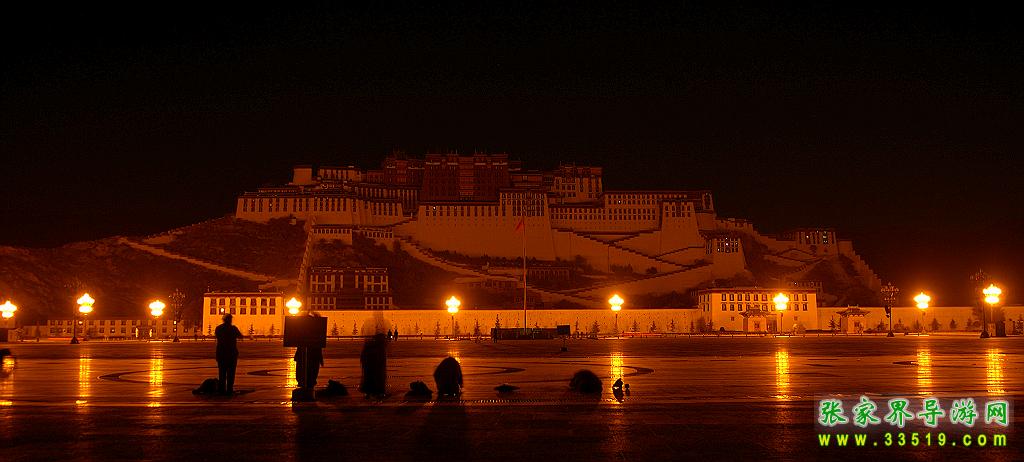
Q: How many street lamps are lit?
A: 9